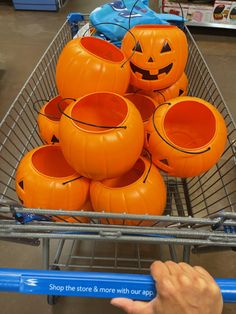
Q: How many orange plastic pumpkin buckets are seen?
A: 9